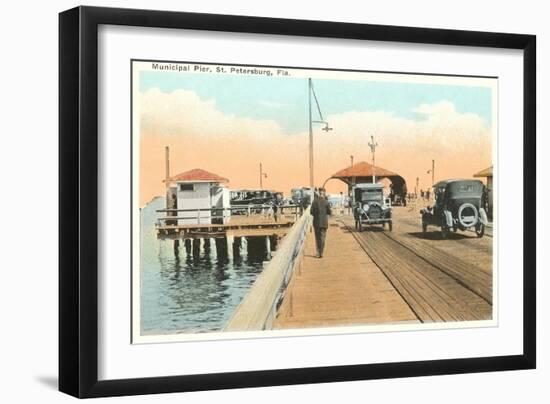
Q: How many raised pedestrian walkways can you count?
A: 1